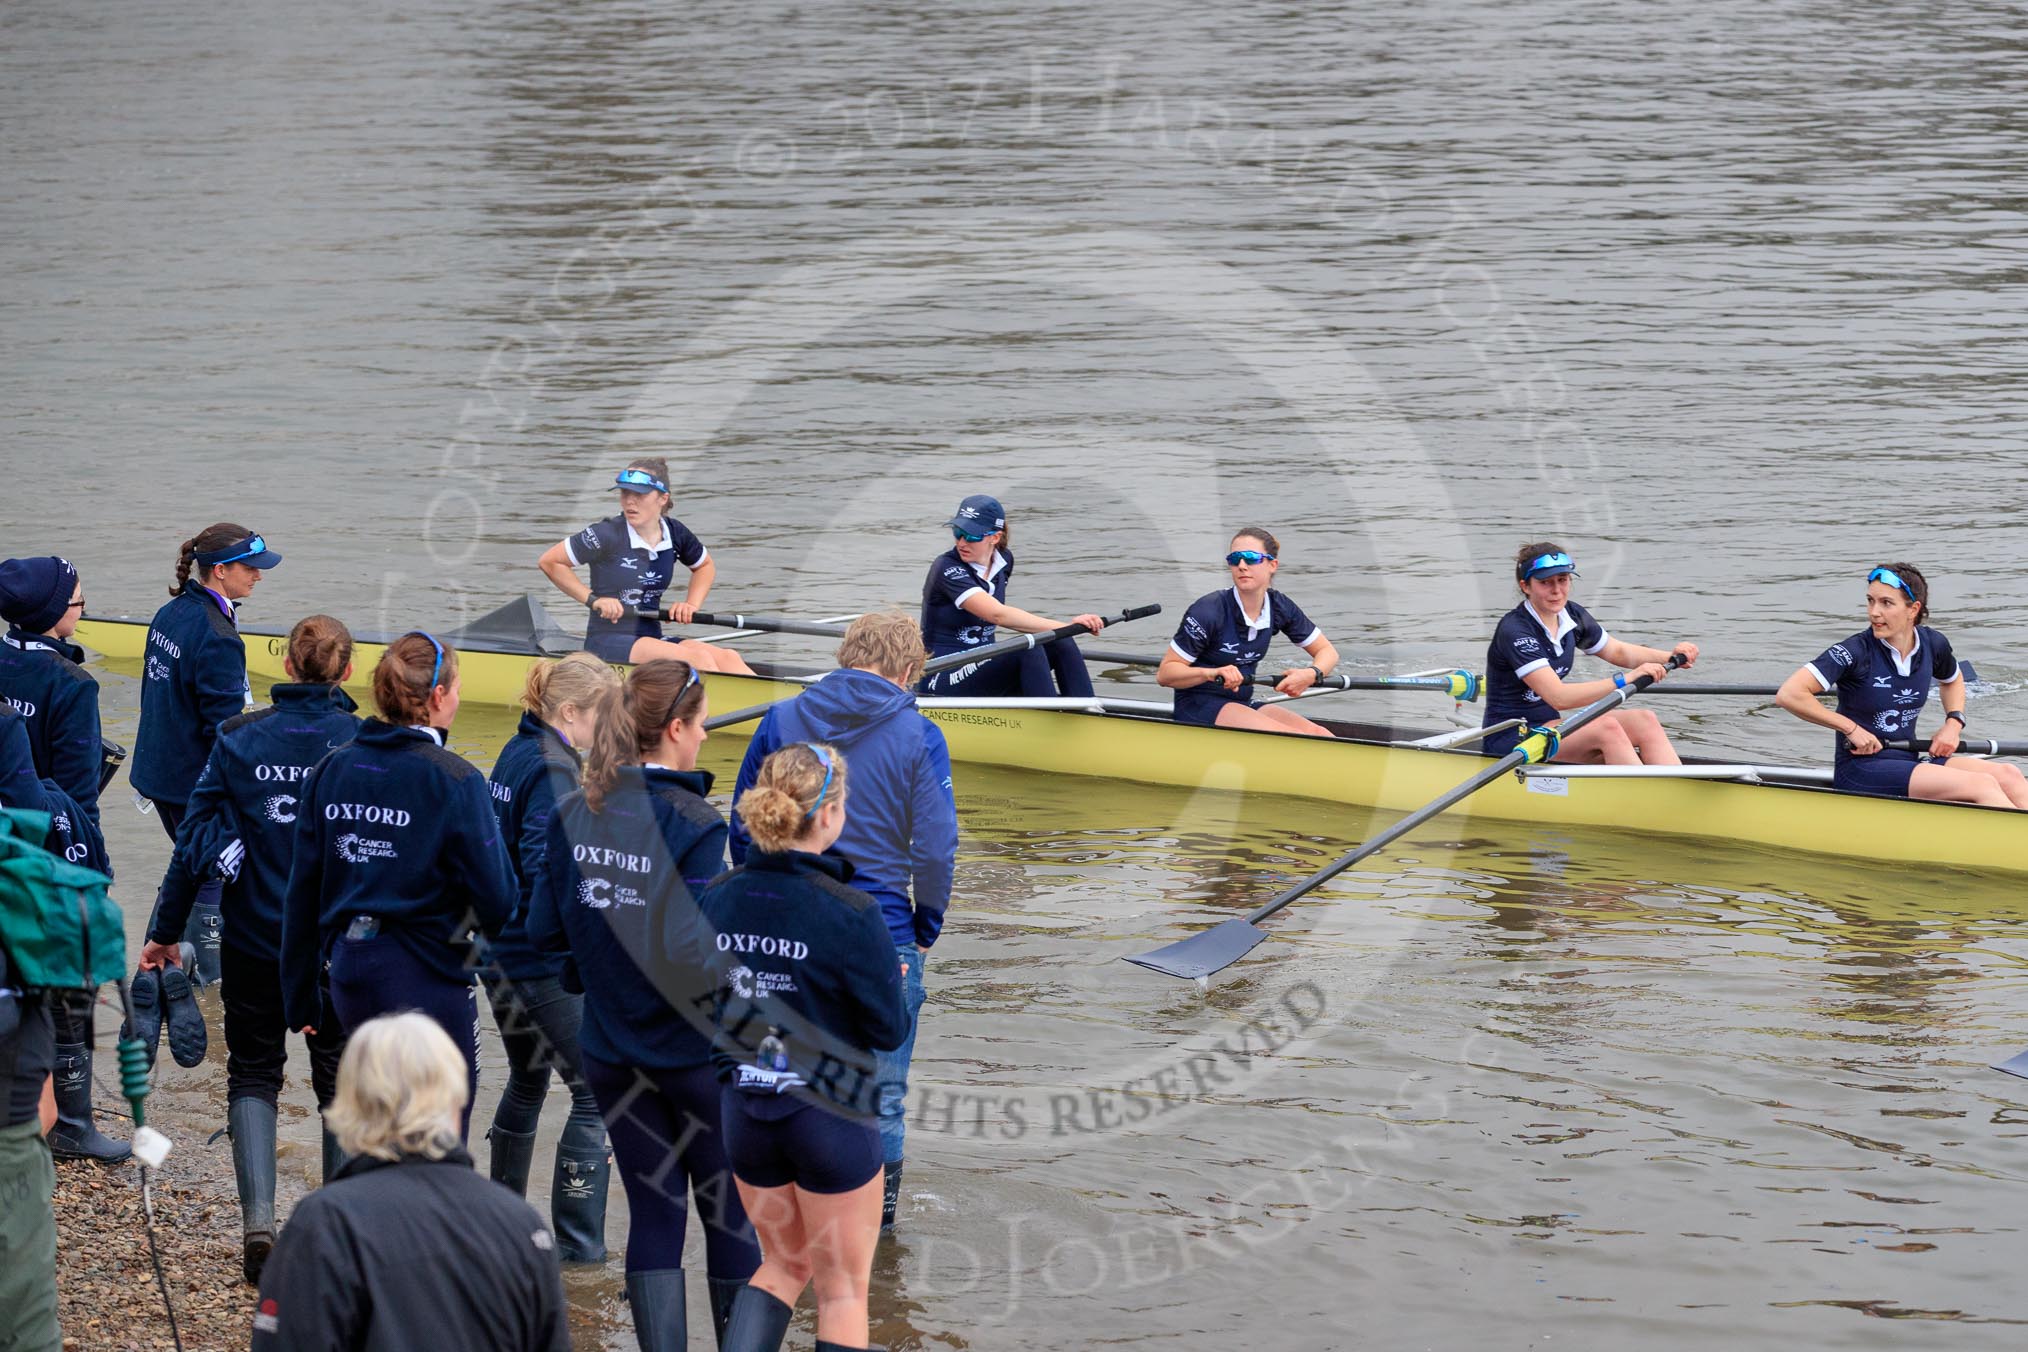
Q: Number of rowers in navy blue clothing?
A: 5